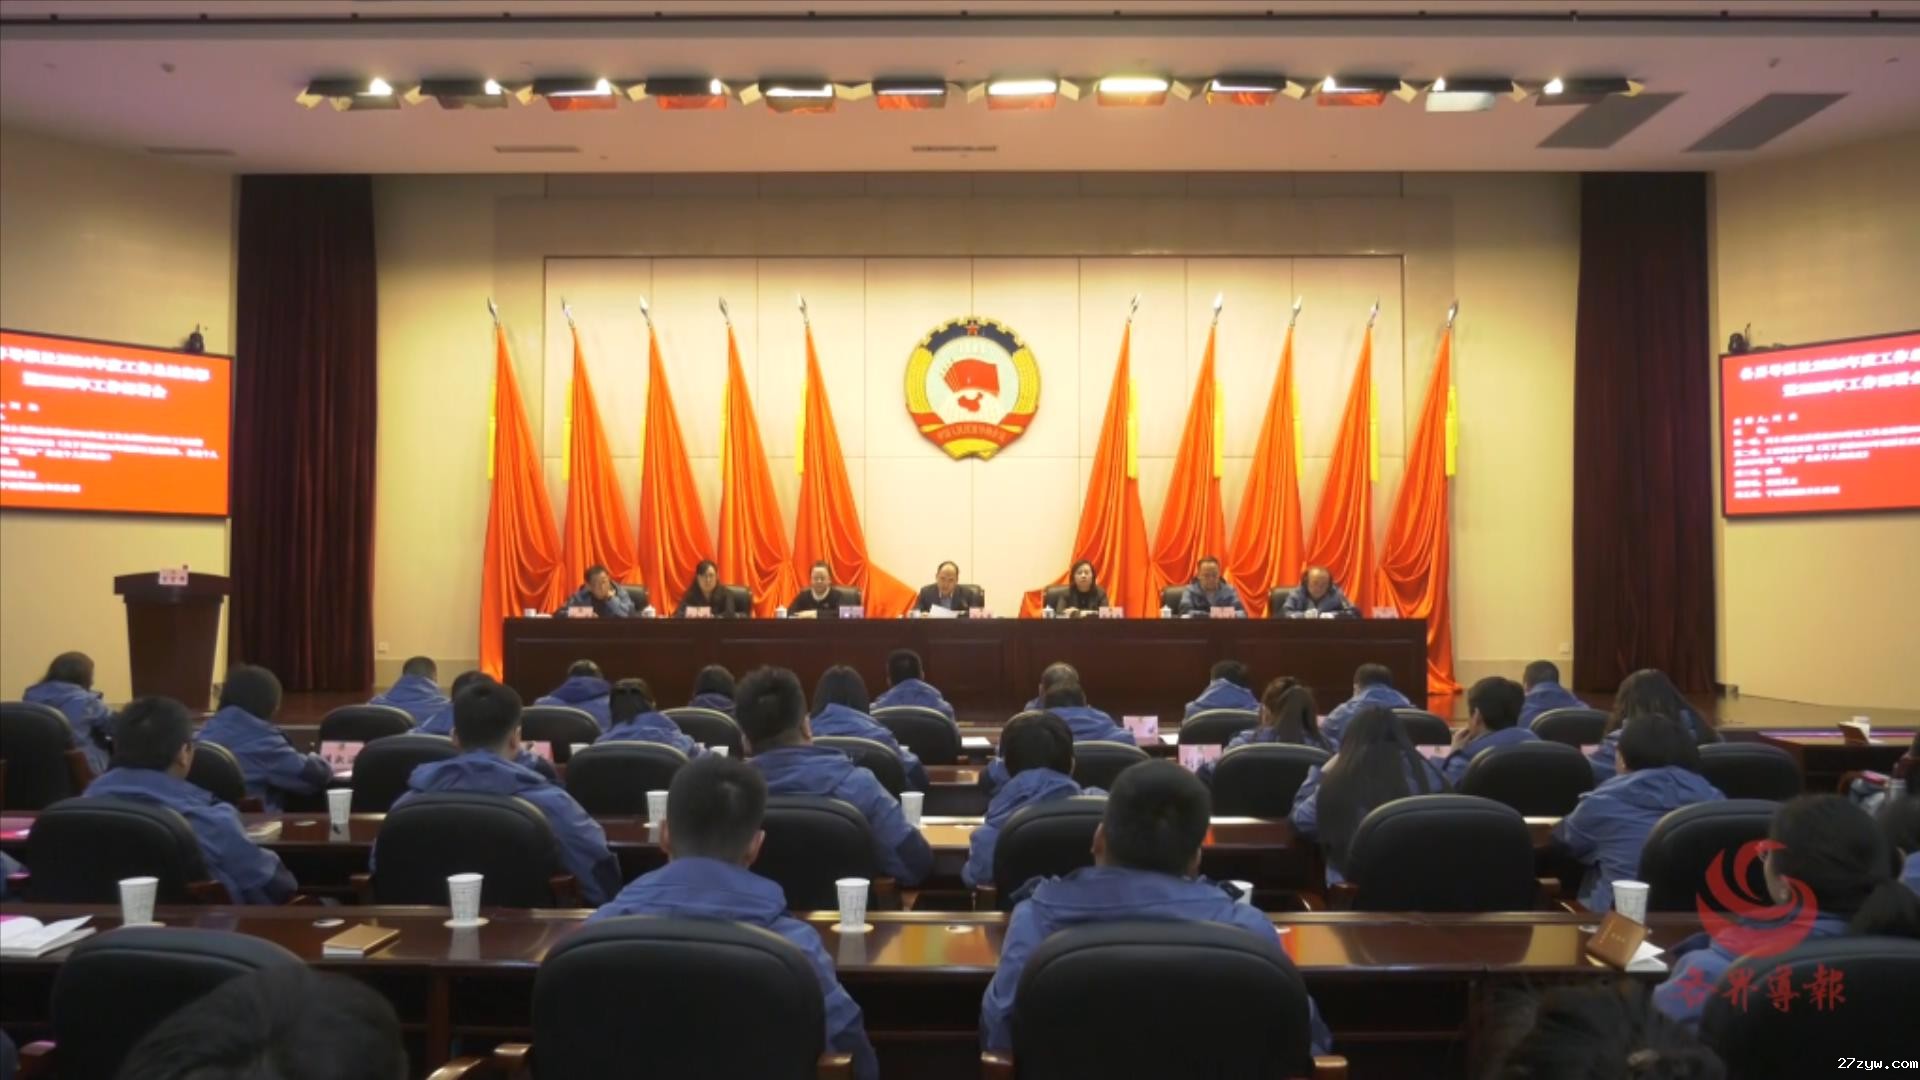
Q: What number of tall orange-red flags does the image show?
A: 10